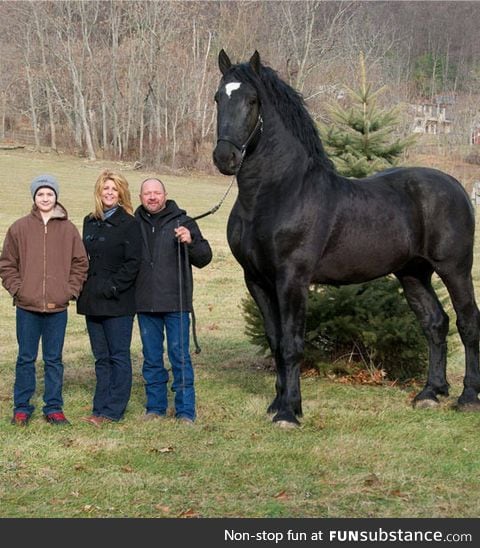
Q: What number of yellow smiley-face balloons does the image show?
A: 0